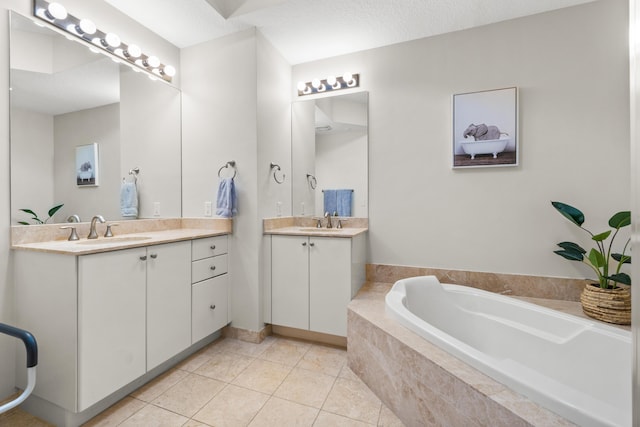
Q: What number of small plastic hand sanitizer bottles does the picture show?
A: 0